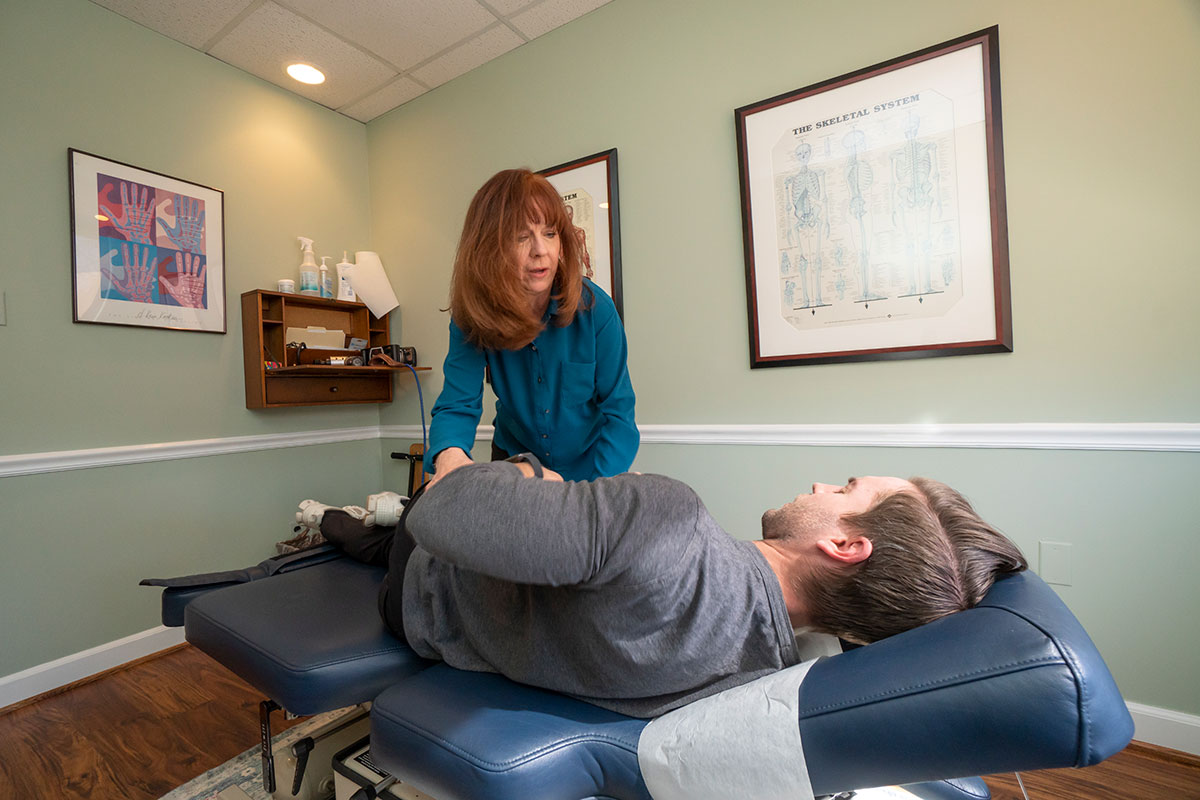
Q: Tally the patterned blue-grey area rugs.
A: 1